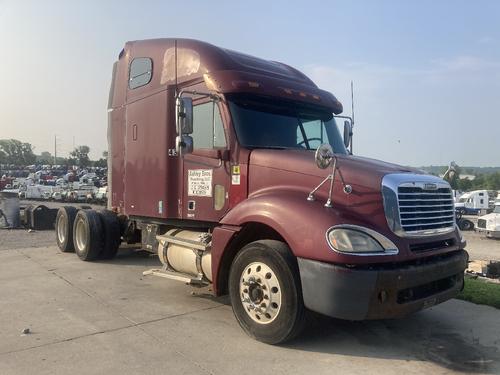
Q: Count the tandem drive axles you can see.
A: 2